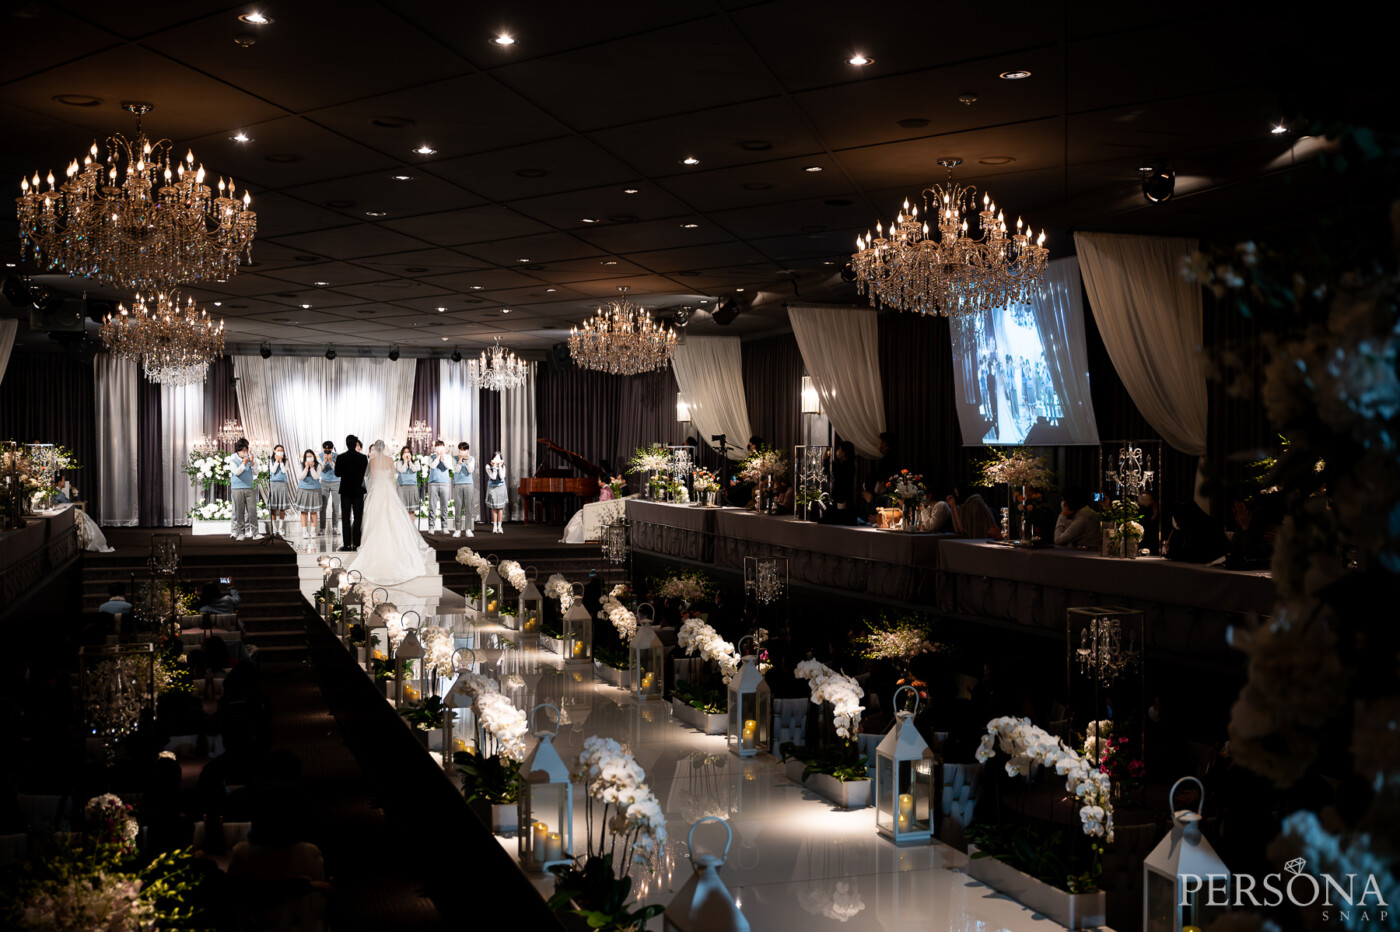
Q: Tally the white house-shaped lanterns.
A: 14